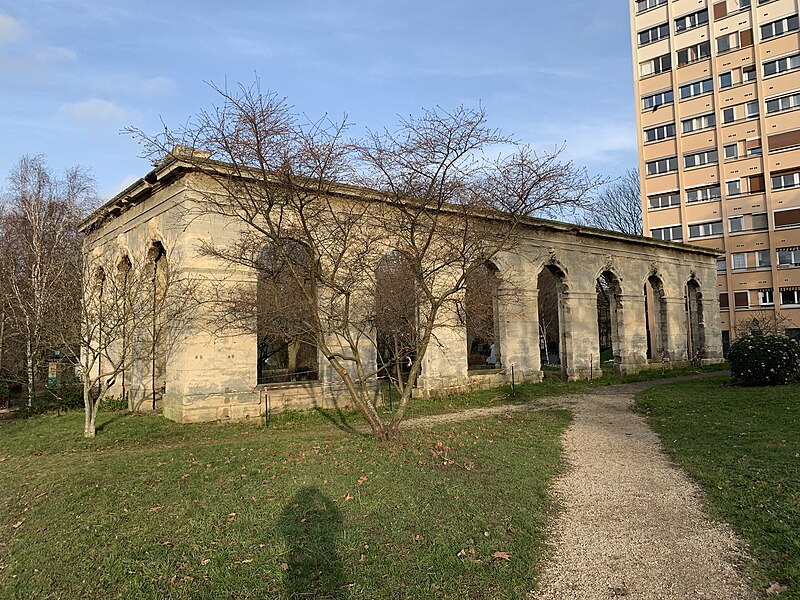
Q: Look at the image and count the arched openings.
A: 10